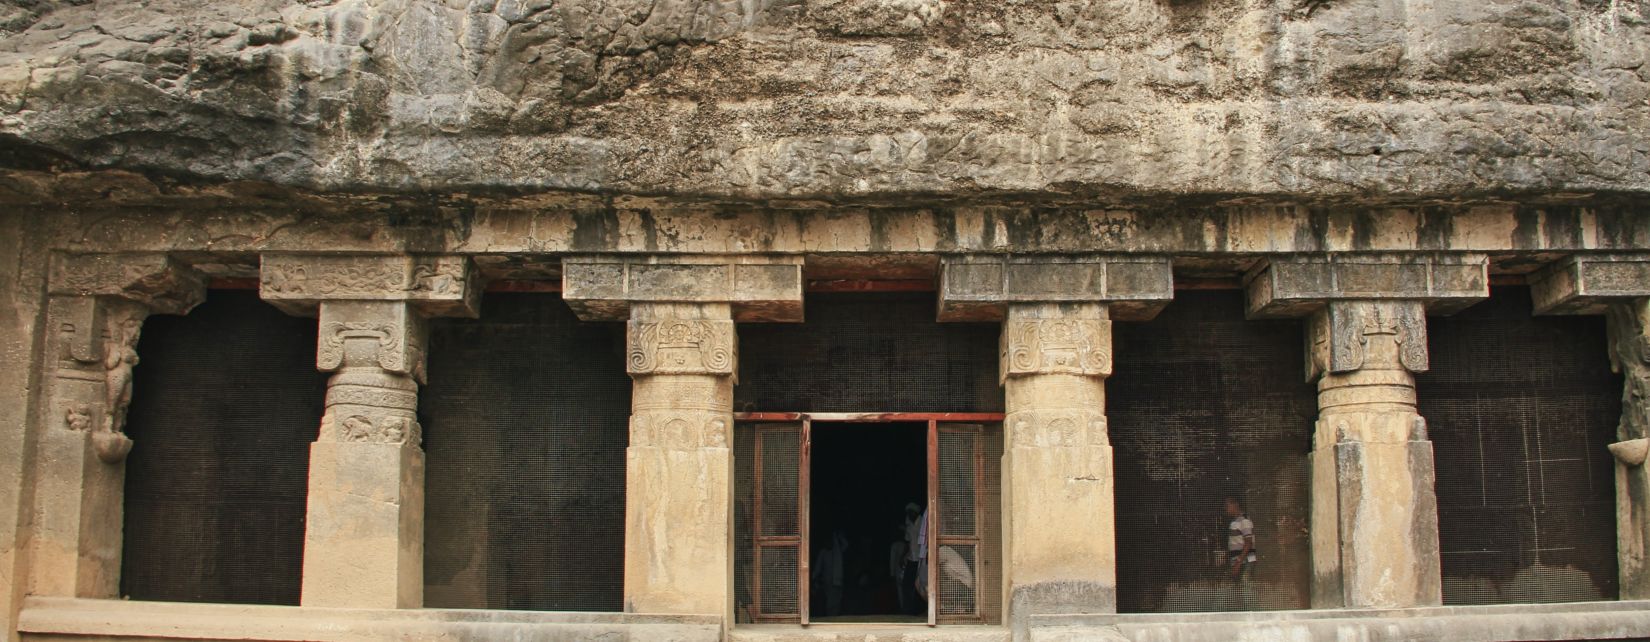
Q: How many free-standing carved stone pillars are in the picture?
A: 4